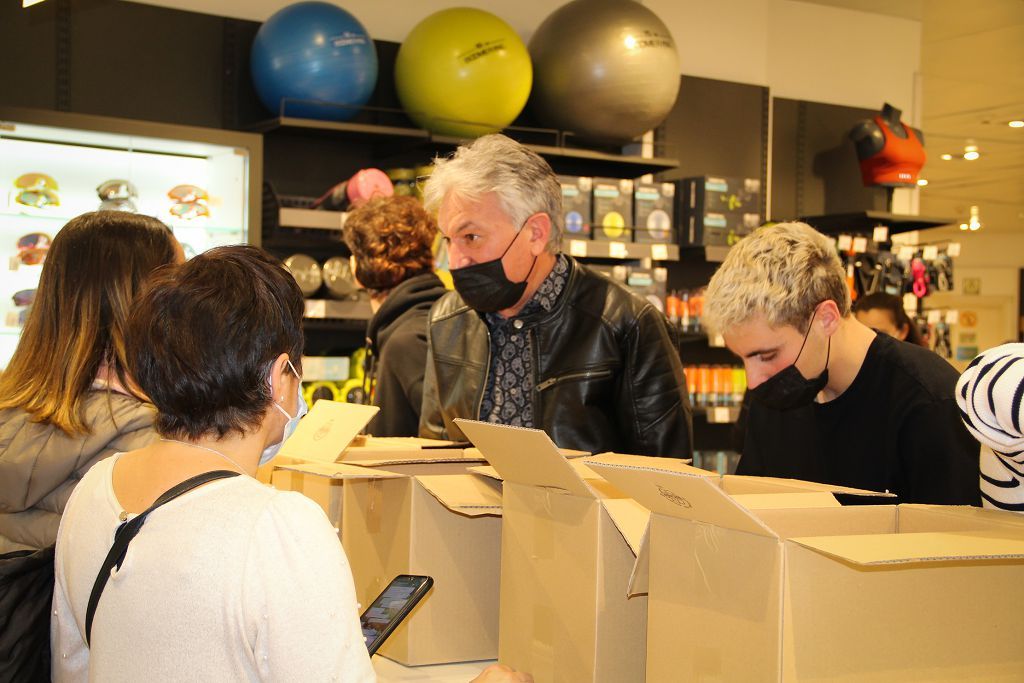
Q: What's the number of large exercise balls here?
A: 3